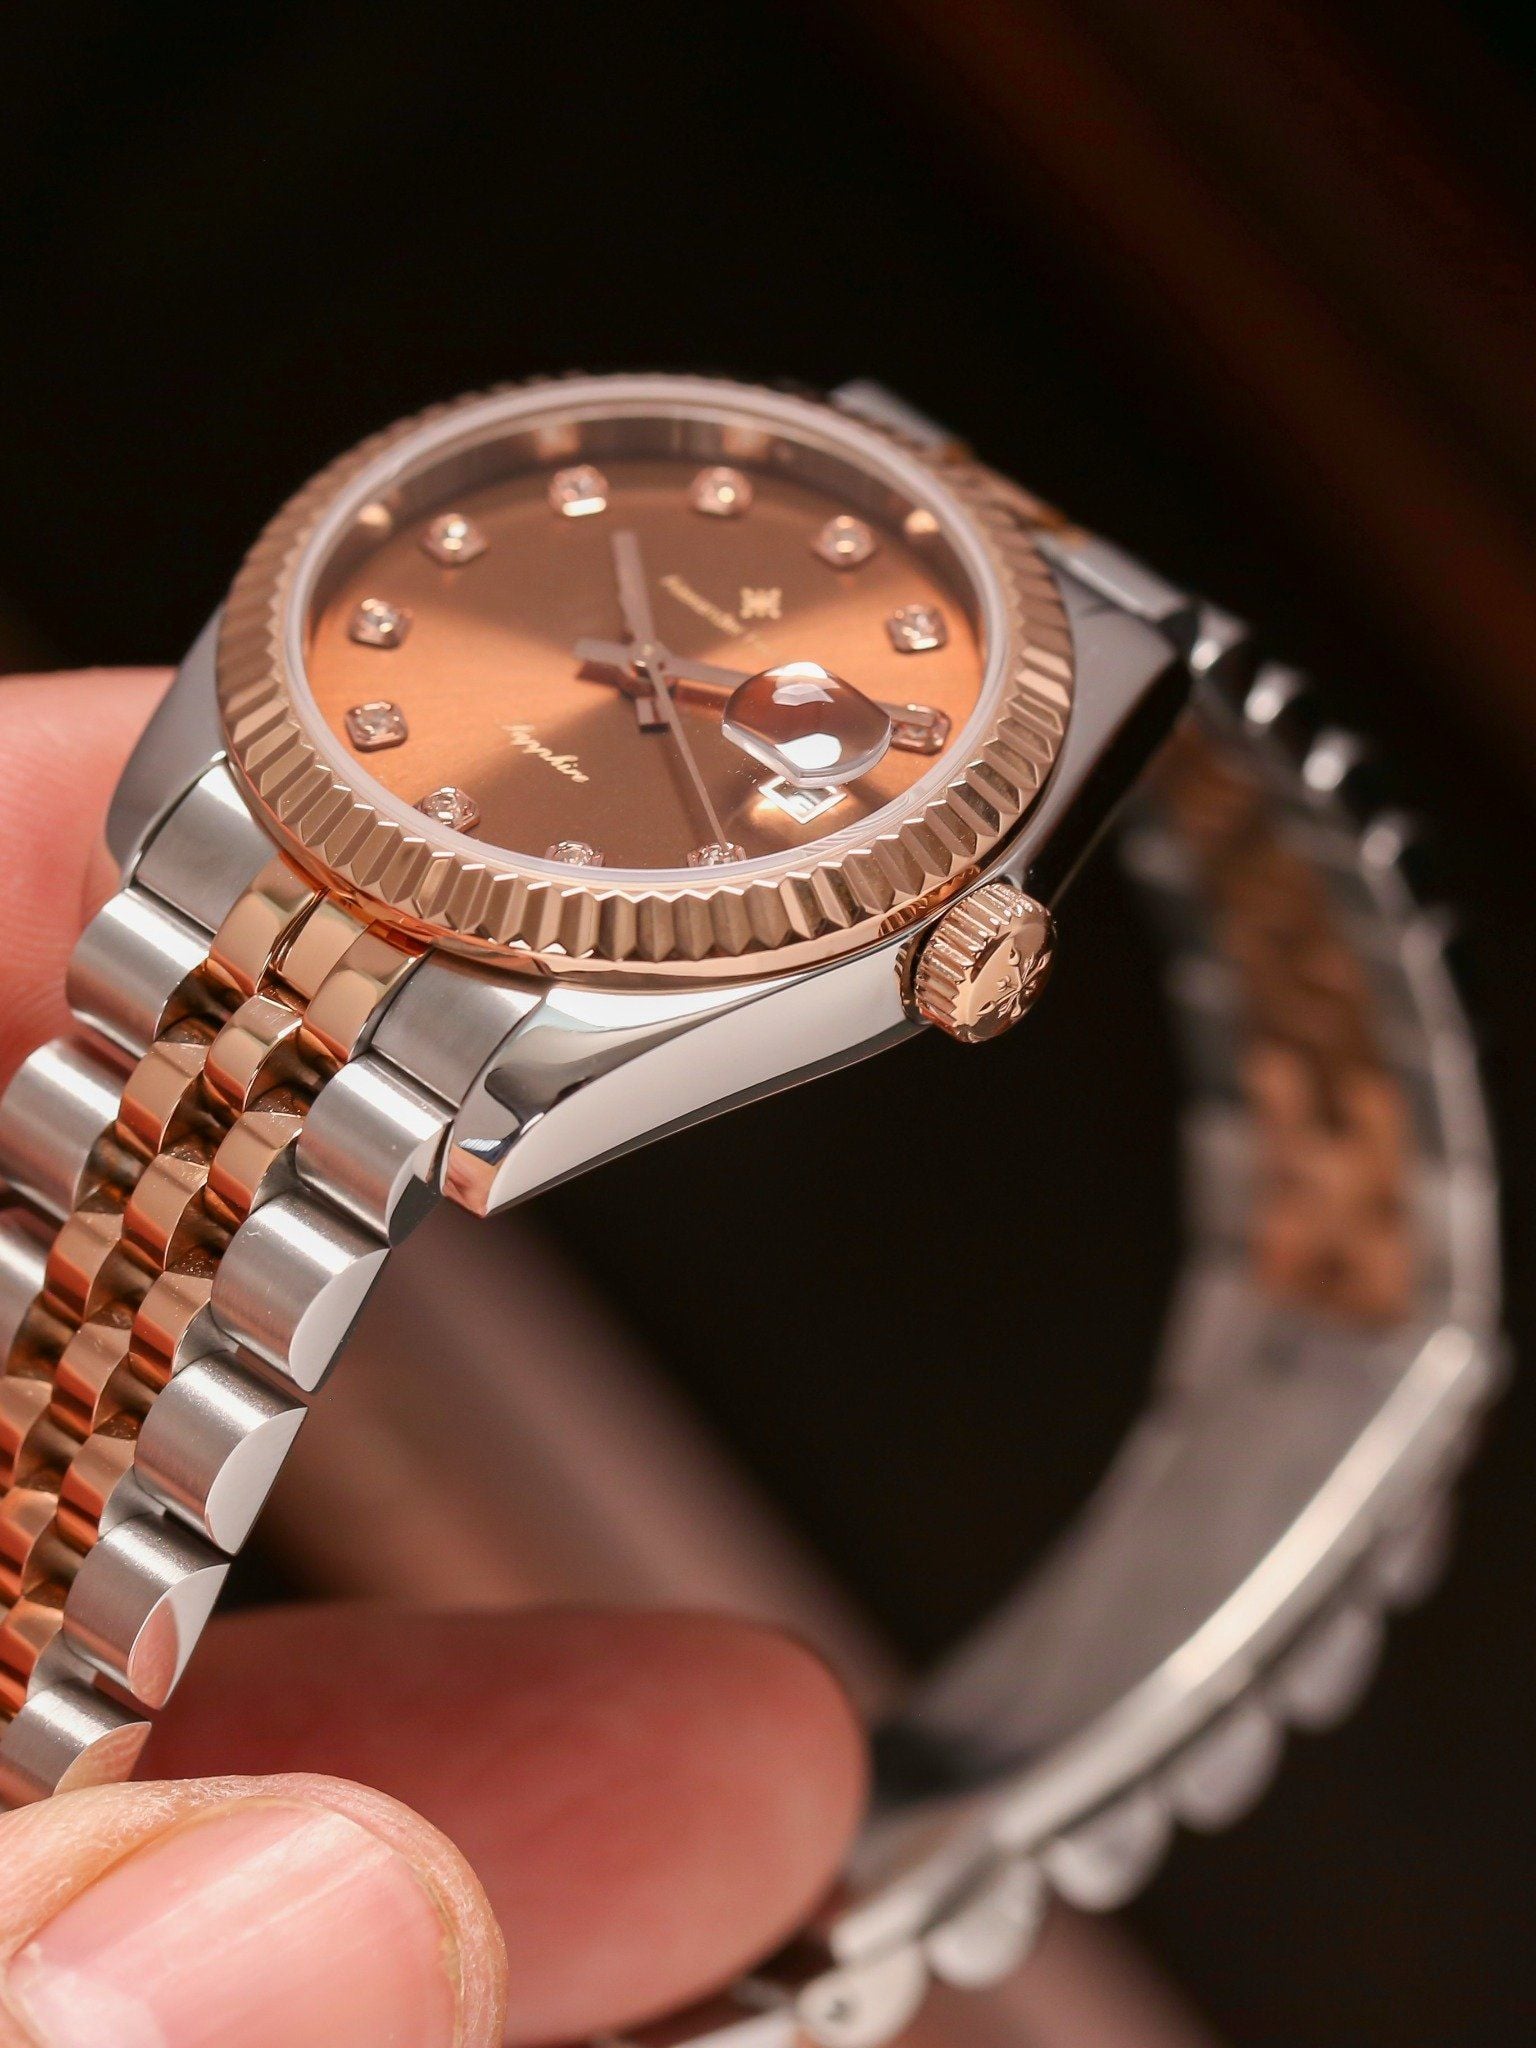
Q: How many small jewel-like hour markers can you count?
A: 11